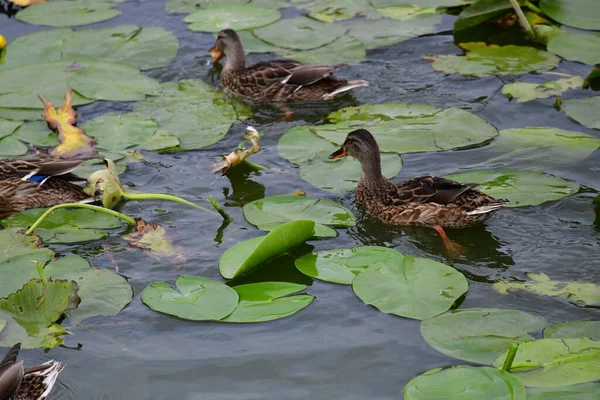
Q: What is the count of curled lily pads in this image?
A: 1